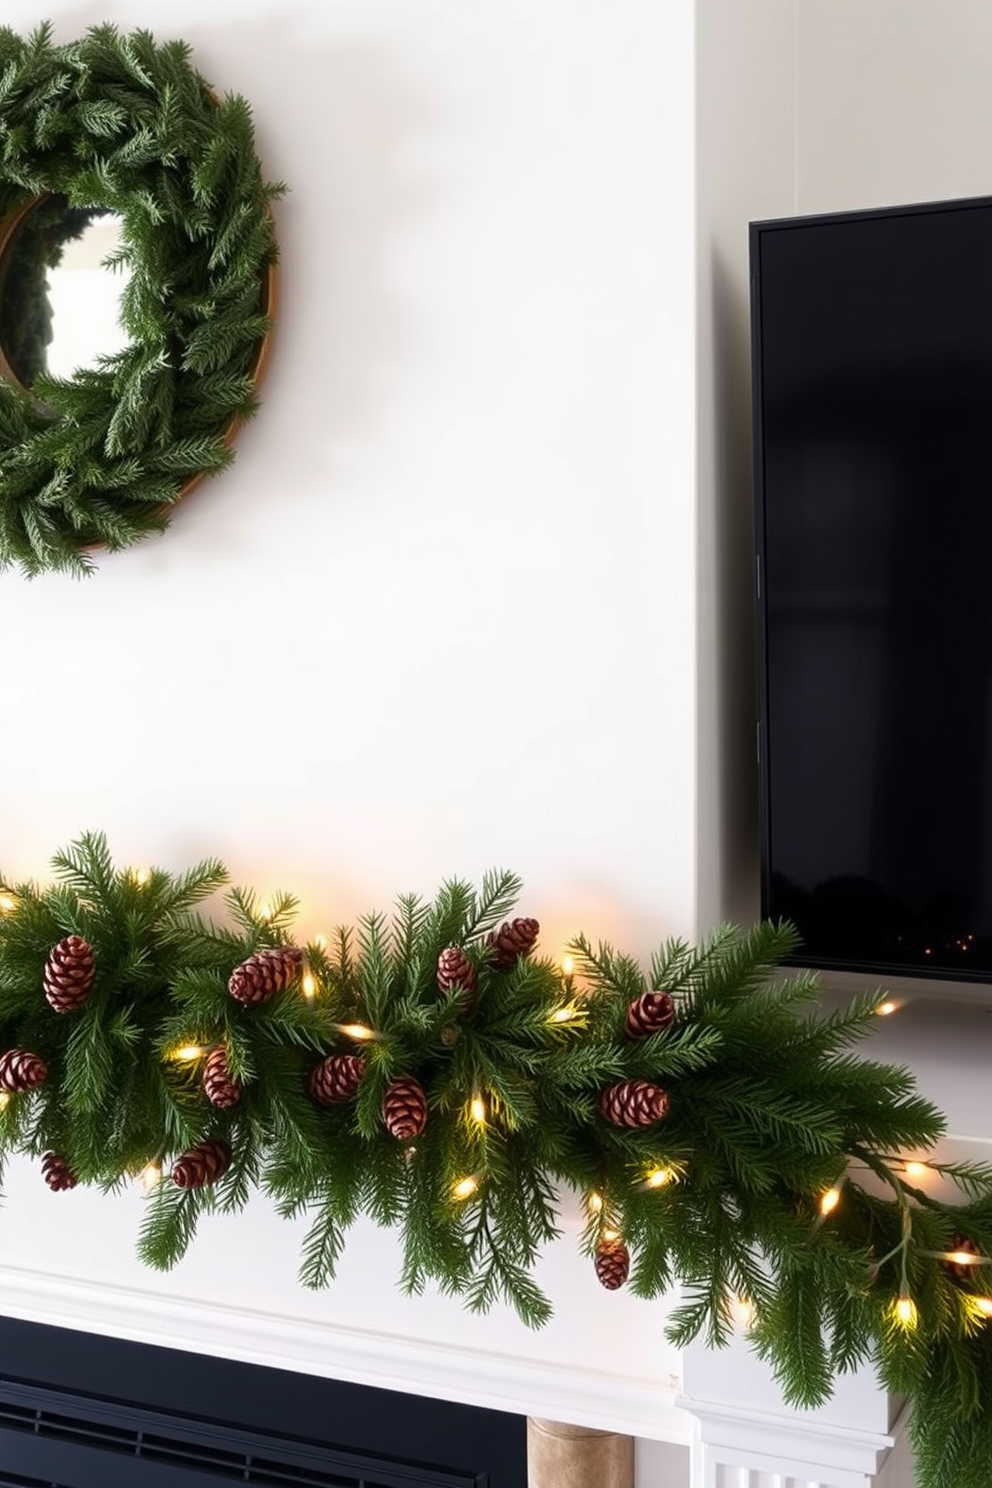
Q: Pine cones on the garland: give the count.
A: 14